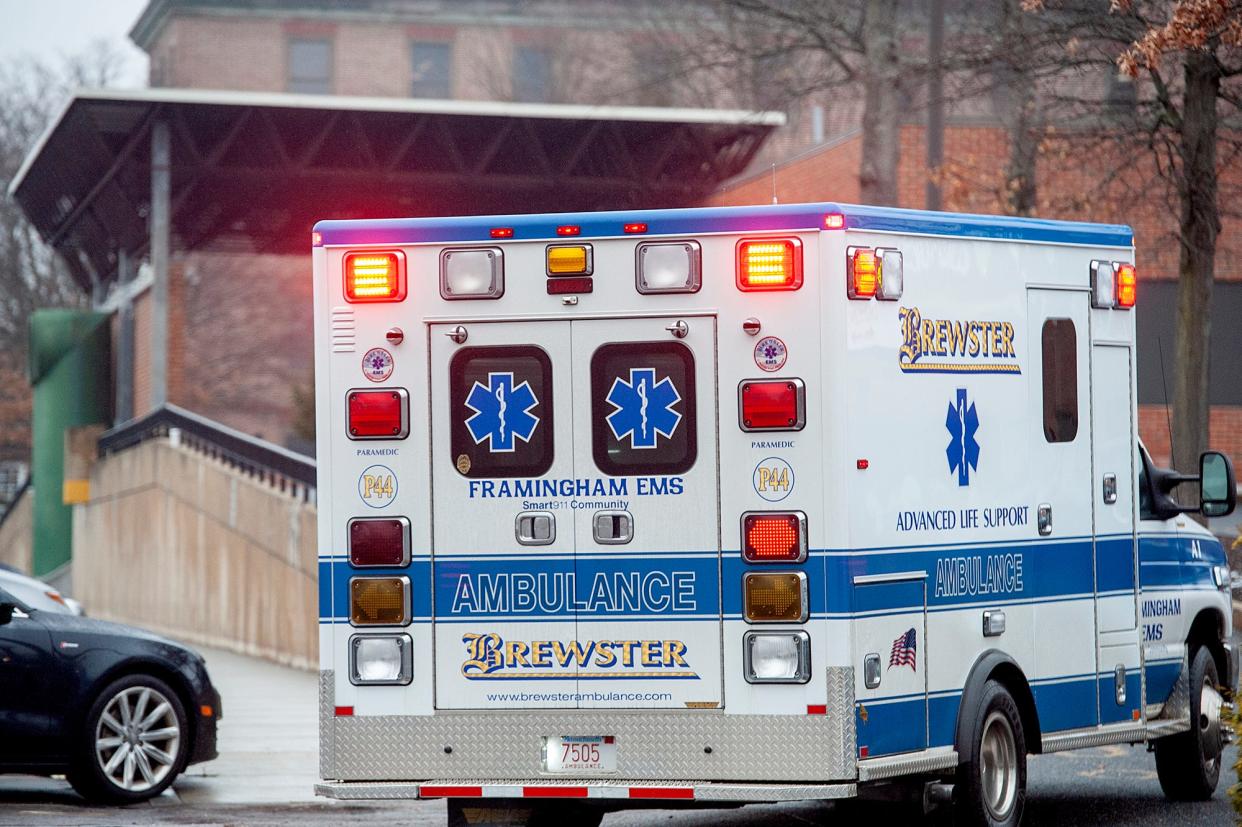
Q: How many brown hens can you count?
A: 0